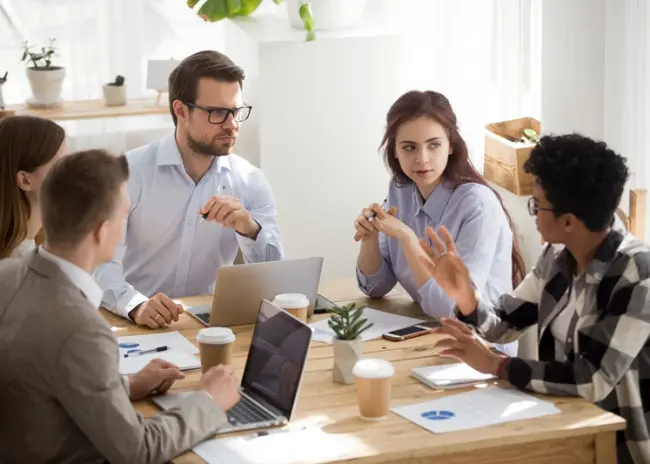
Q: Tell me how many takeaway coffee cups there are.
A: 3